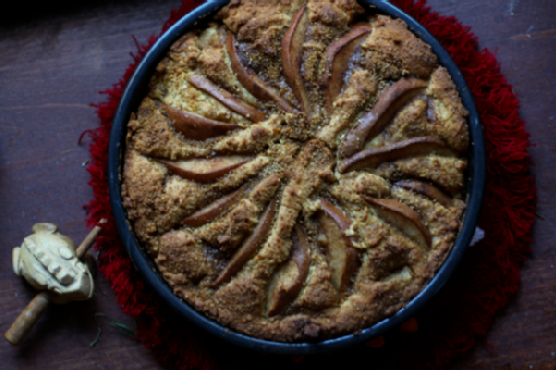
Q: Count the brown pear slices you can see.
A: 14